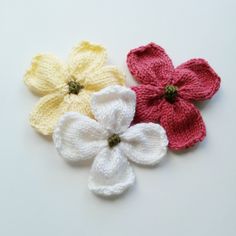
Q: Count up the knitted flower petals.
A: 13